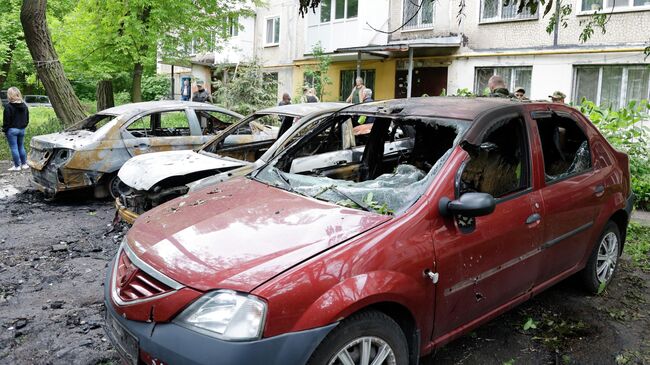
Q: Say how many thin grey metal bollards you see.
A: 0